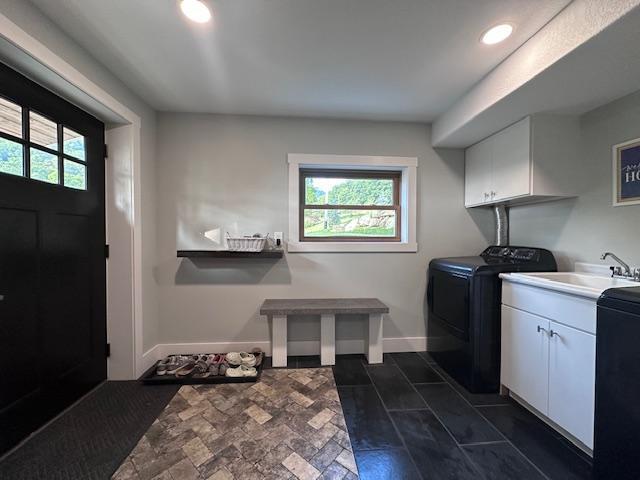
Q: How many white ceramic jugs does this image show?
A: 0